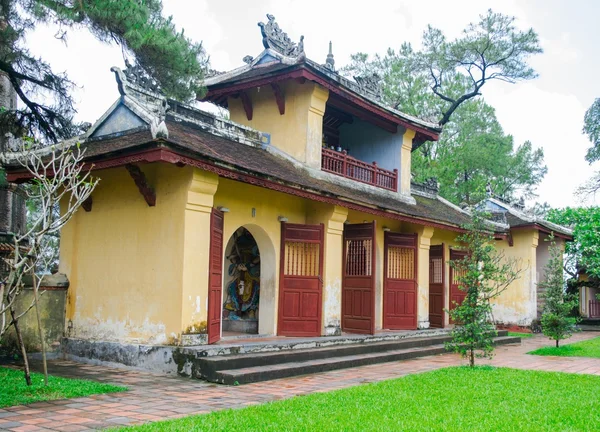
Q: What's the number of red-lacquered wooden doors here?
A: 6